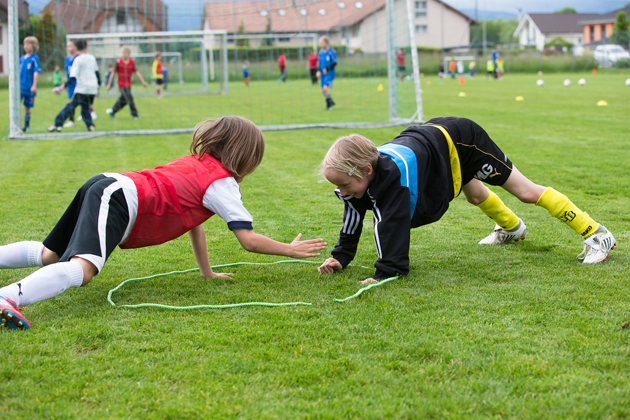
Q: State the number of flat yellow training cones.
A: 3